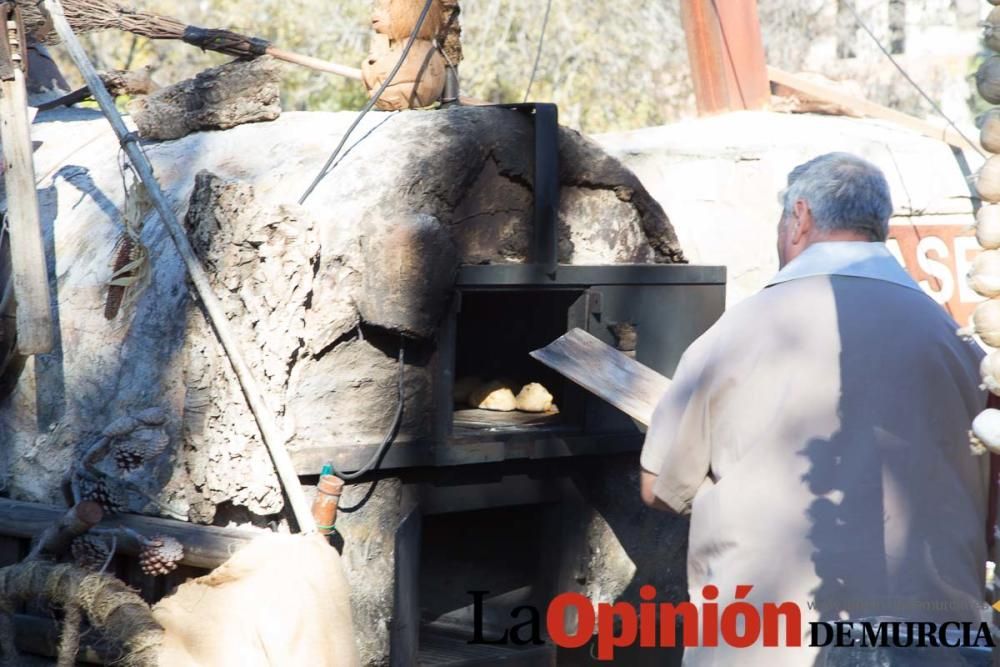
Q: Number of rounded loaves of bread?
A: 2